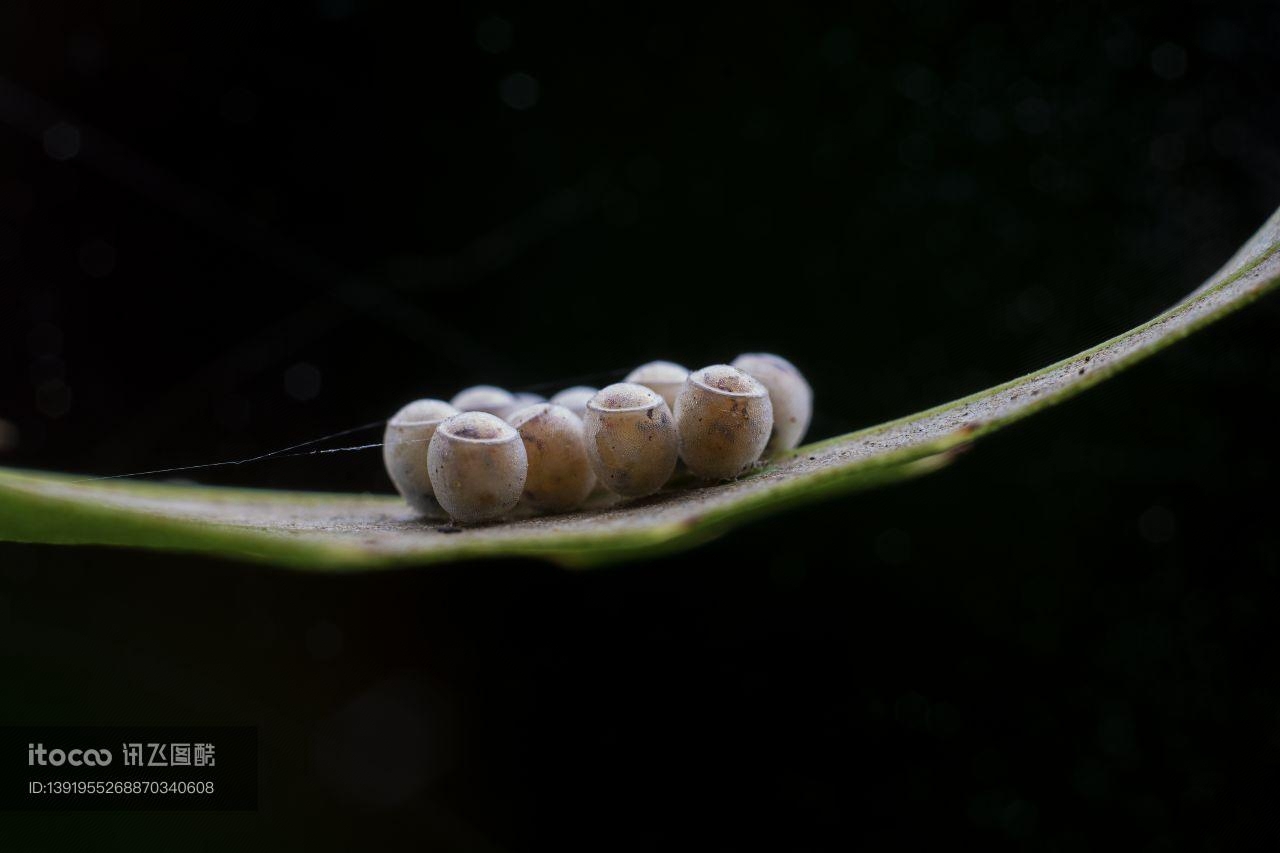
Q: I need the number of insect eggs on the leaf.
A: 10